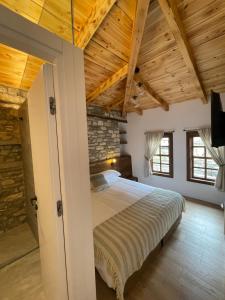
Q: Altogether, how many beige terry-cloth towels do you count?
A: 0